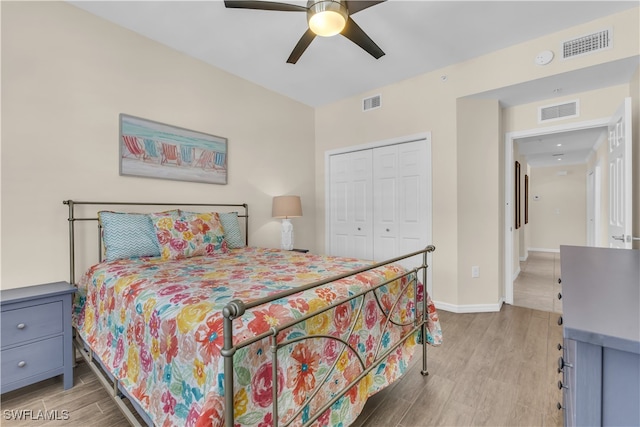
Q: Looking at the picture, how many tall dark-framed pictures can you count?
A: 2